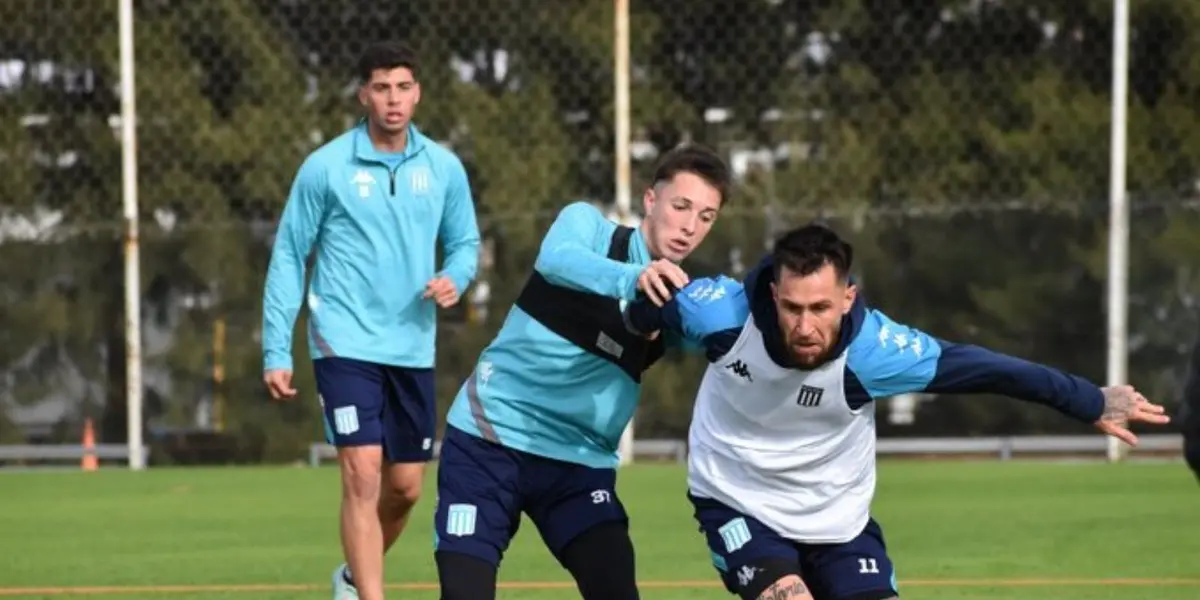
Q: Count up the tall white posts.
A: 3